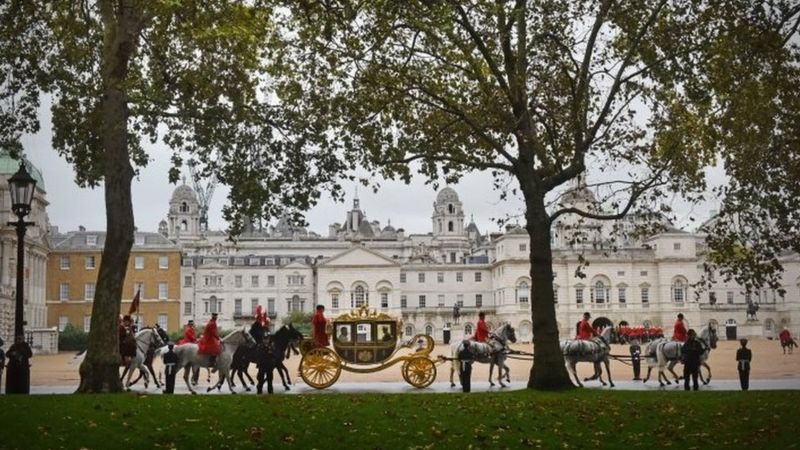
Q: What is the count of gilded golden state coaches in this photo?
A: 1